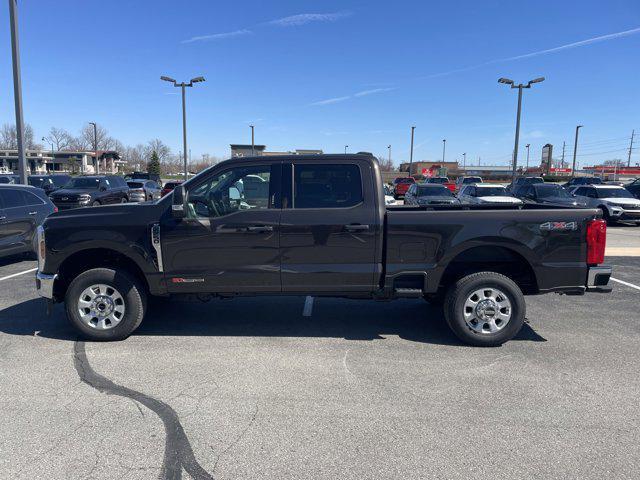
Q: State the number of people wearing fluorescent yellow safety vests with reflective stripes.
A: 0